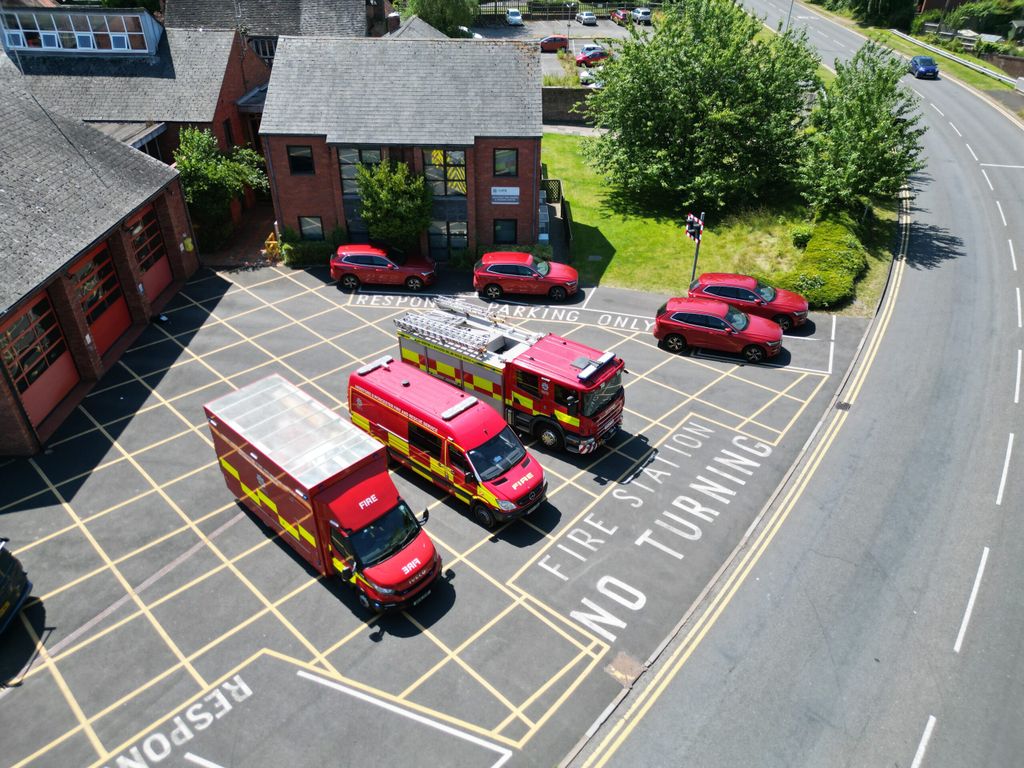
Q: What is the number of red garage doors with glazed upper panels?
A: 3